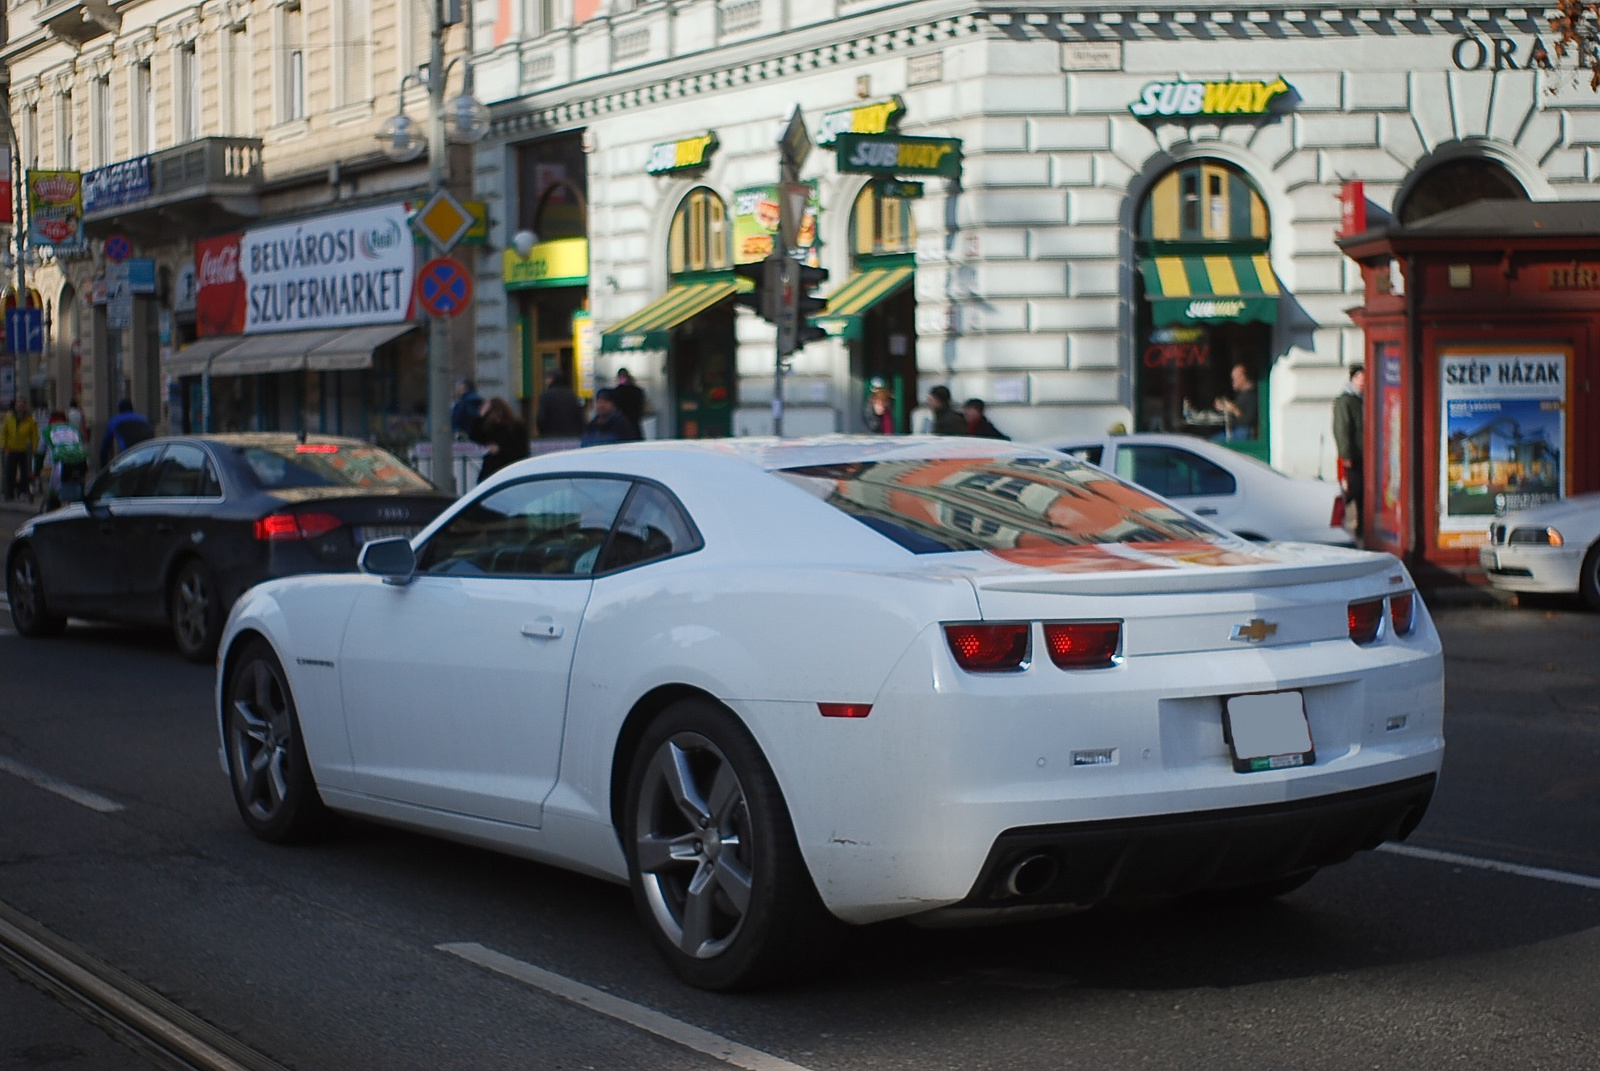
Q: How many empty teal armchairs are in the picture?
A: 0